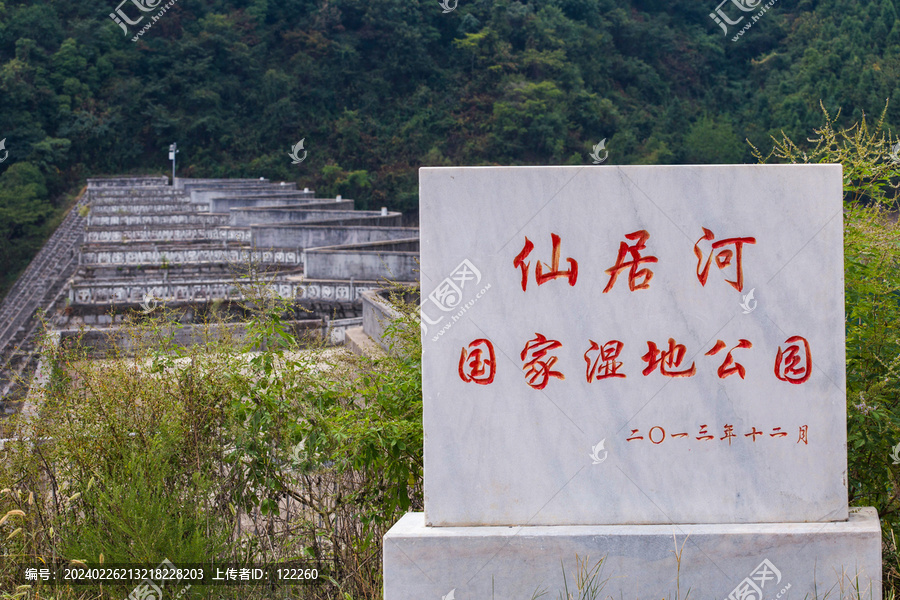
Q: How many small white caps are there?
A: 5